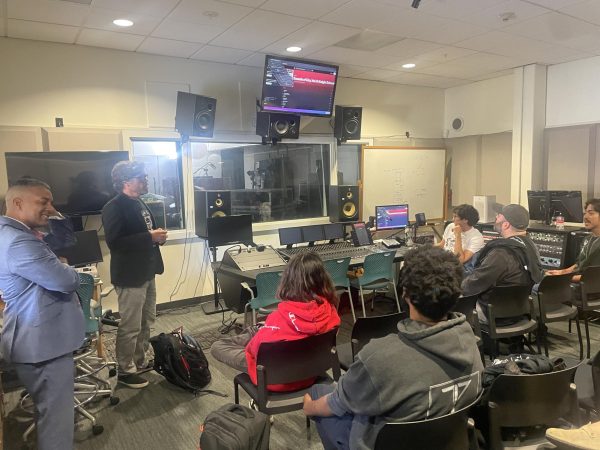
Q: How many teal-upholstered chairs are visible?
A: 4